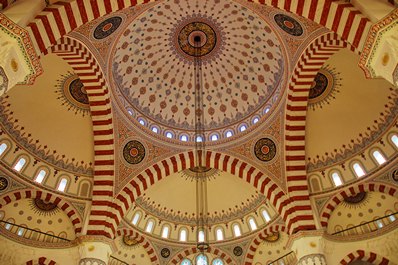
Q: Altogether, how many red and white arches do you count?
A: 11